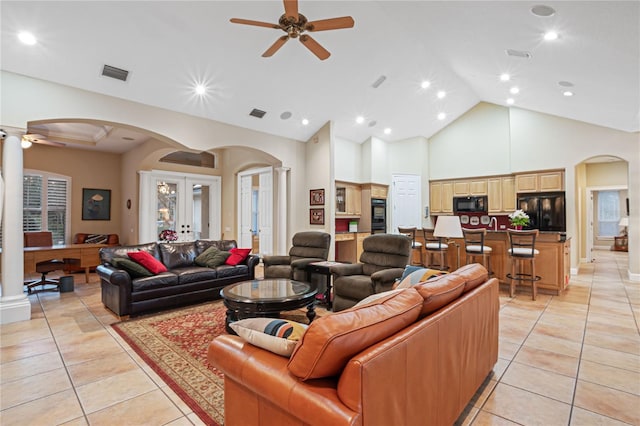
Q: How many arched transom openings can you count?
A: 1